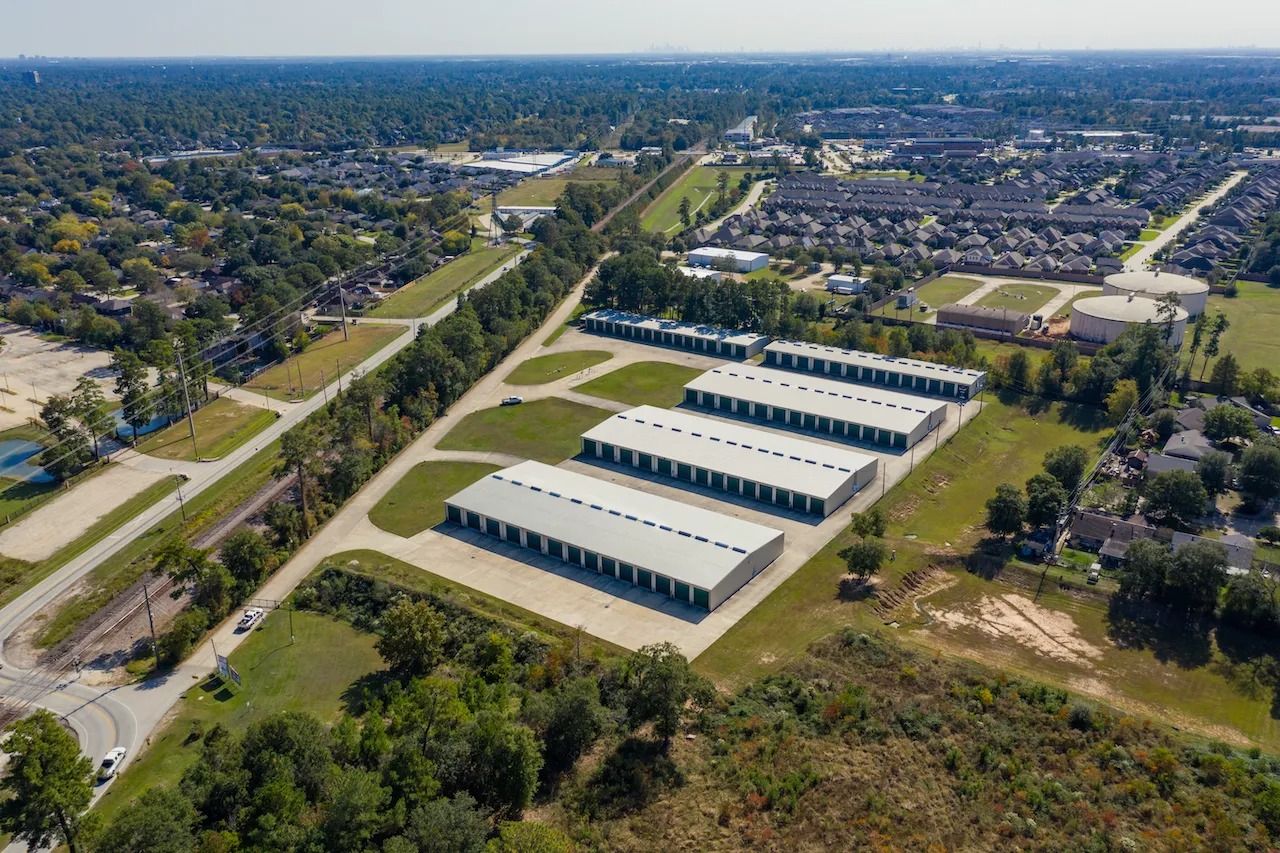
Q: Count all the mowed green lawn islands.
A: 4